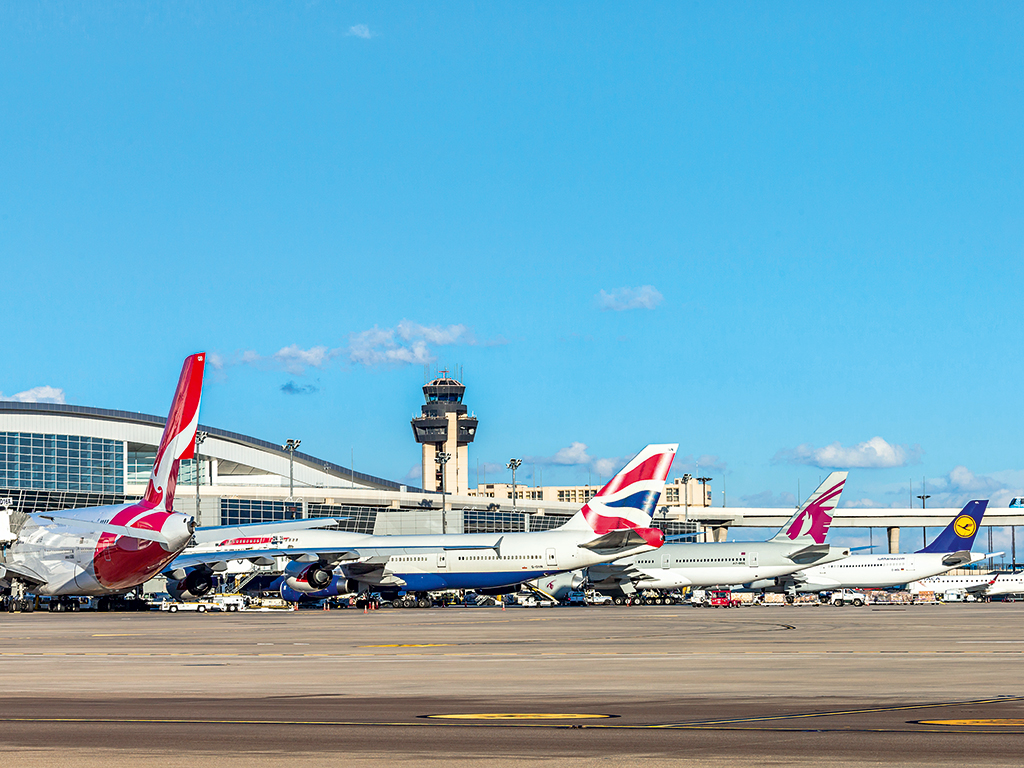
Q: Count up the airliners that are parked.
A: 5